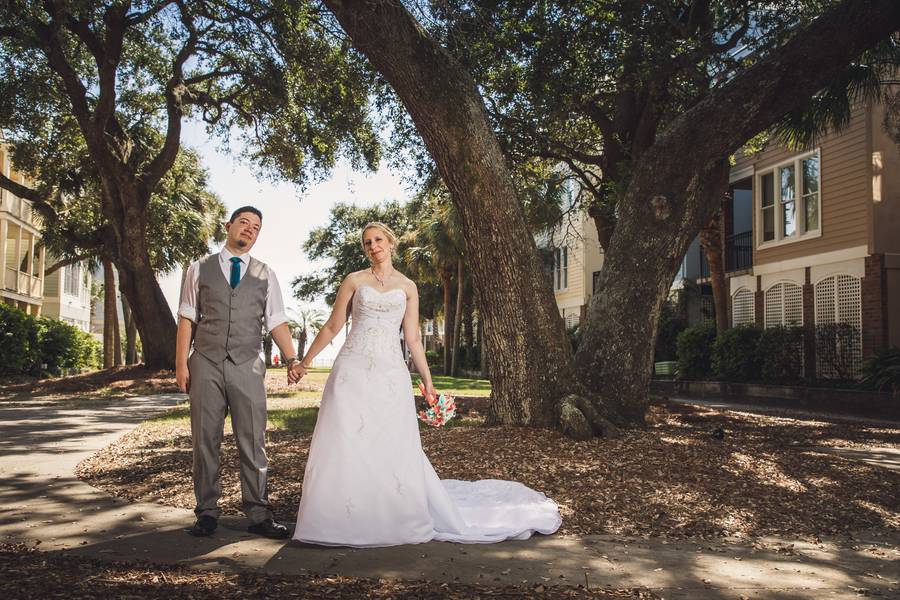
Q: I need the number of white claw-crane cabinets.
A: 0